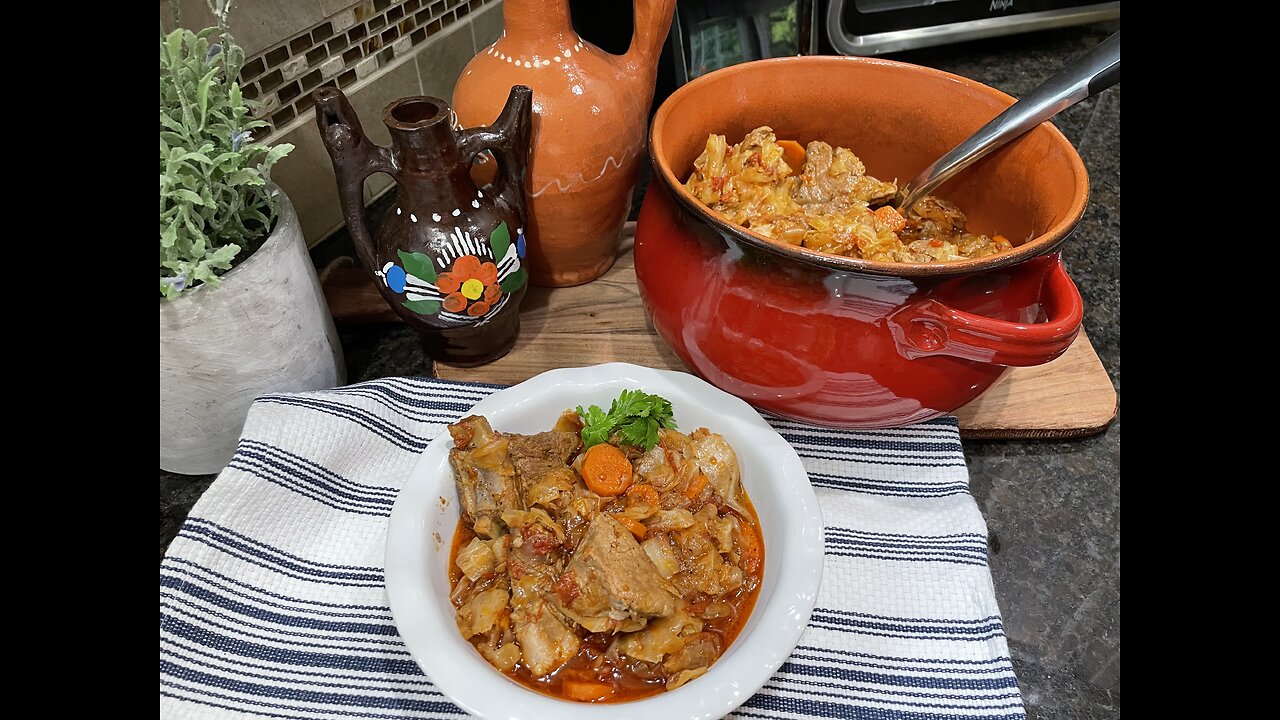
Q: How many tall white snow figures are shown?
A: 0